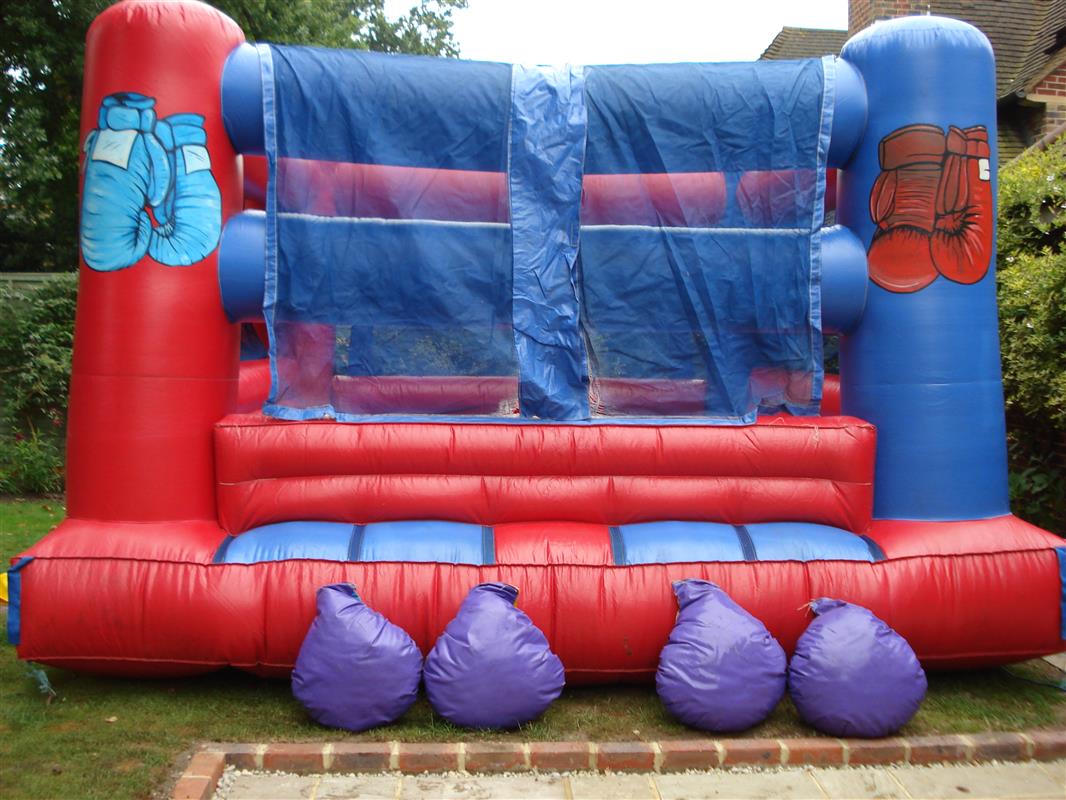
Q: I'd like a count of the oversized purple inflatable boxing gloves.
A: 4